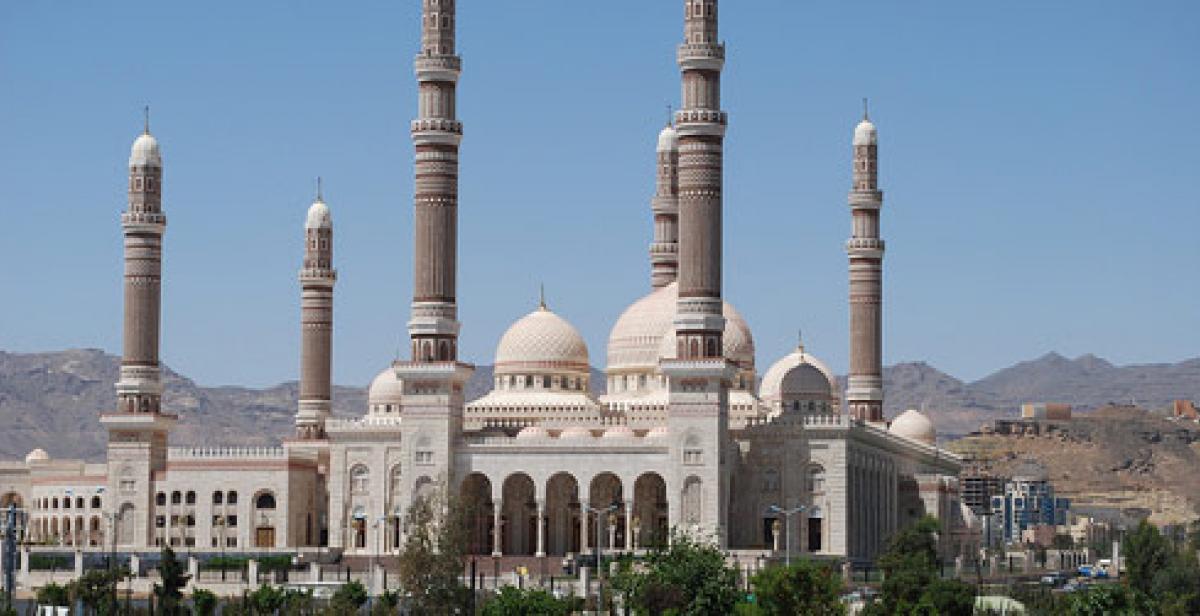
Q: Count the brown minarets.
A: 6